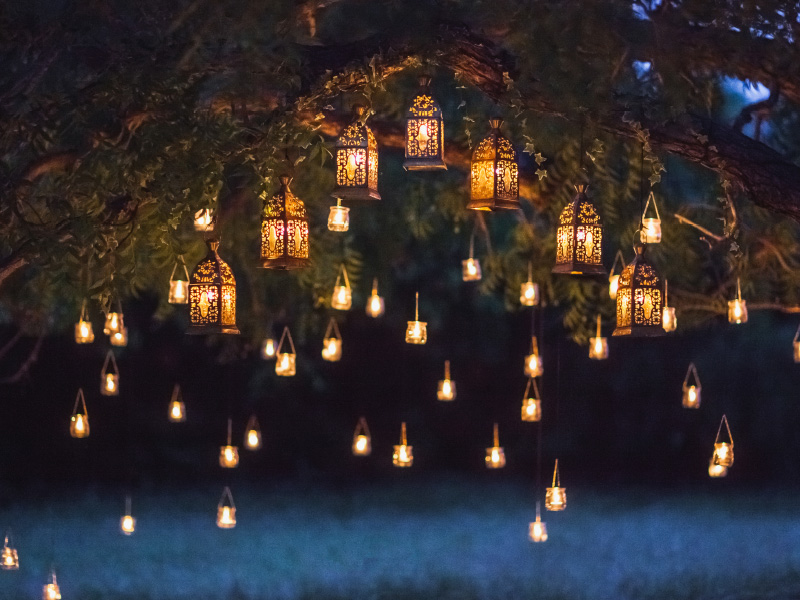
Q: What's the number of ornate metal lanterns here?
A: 7